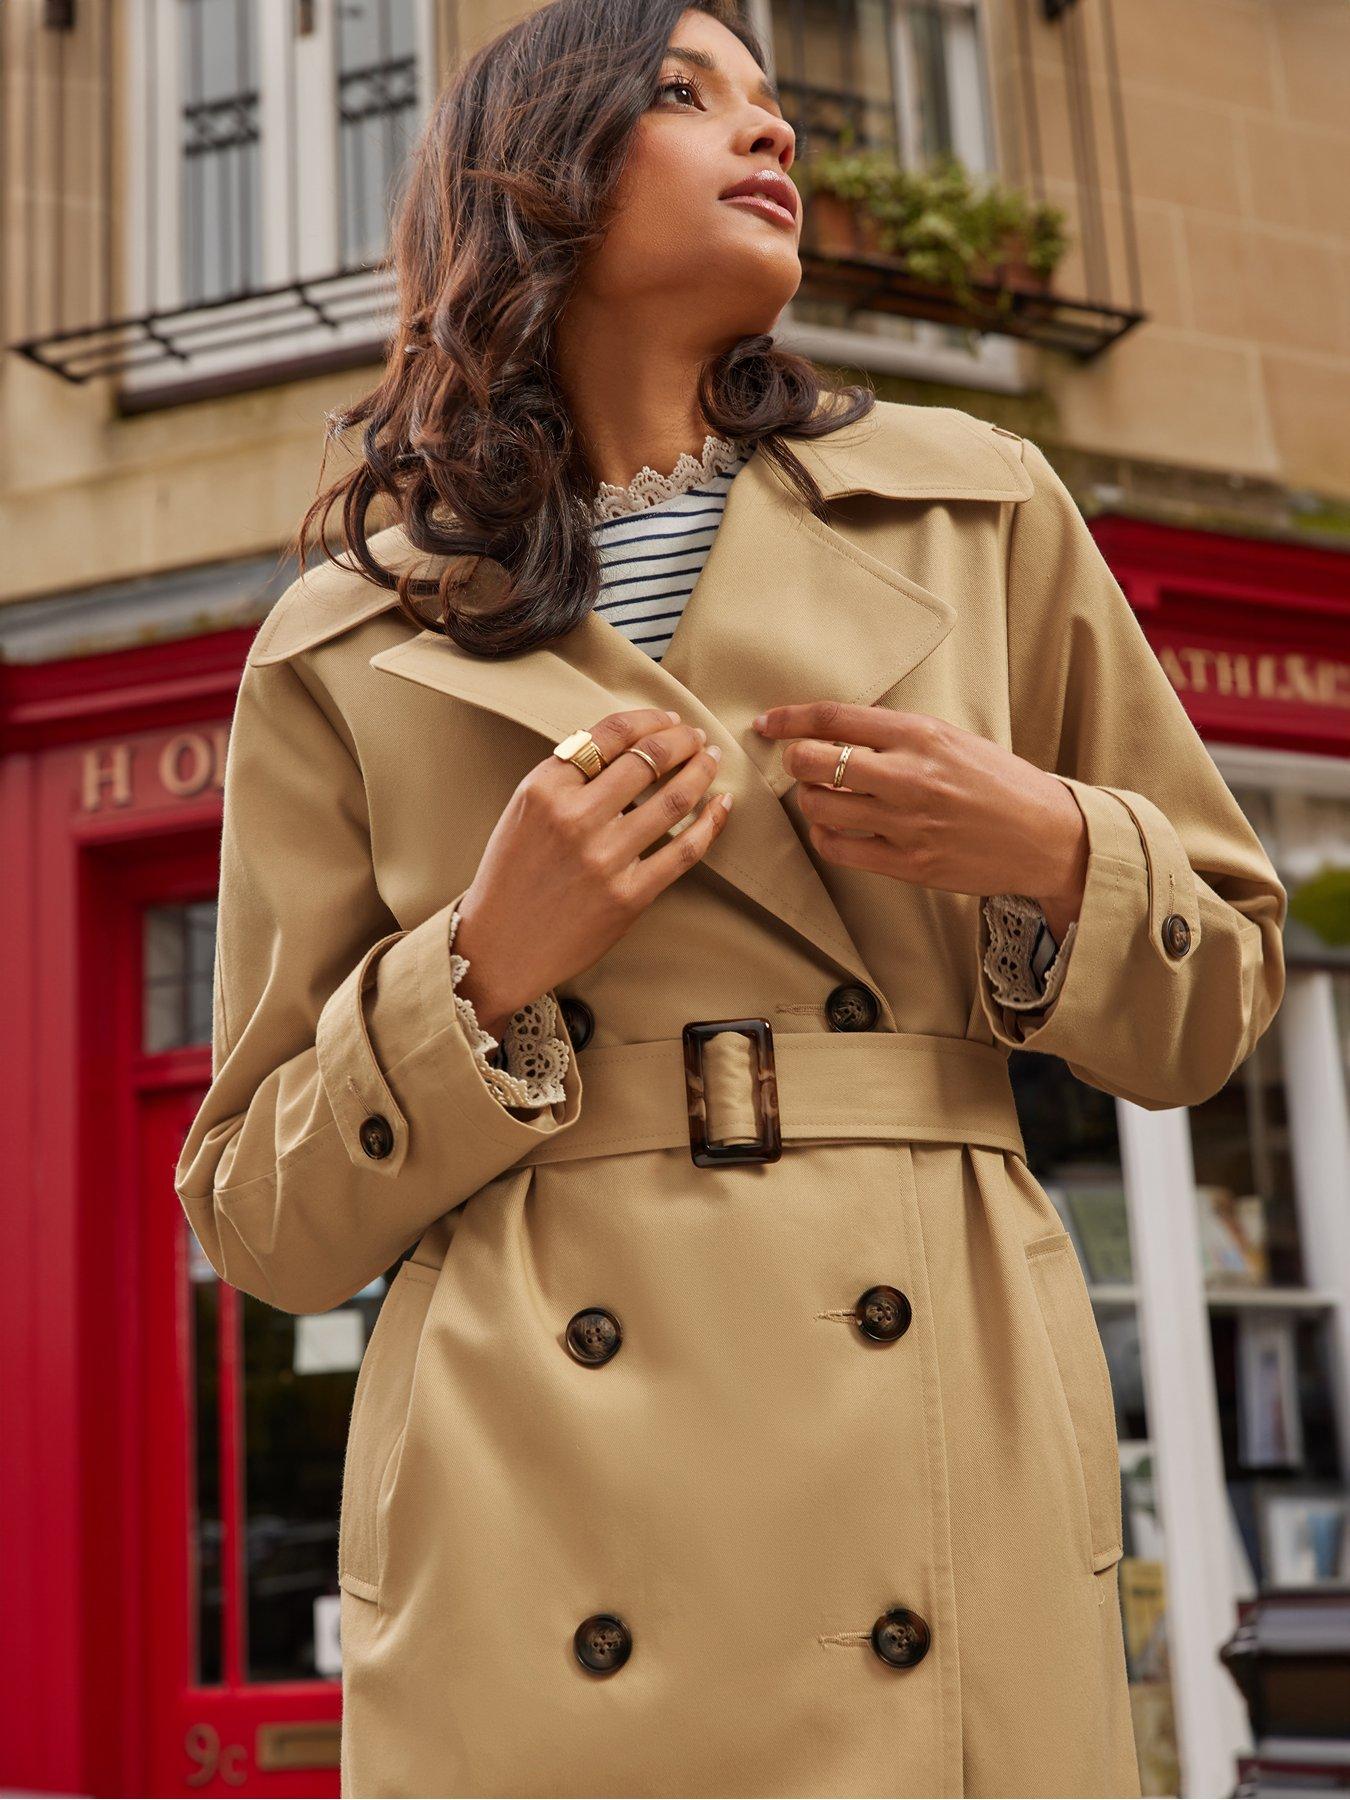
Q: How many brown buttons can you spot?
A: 8